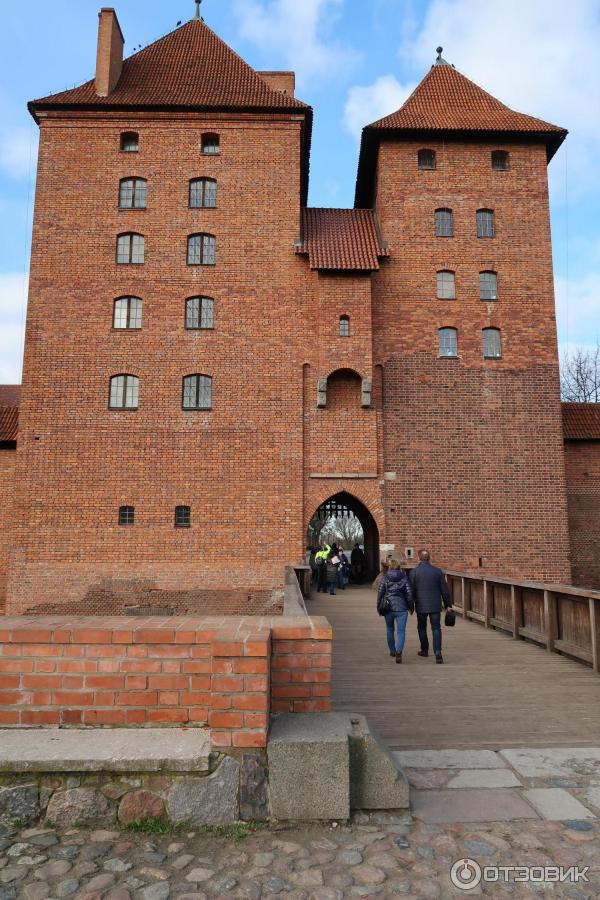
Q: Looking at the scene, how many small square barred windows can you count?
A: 2